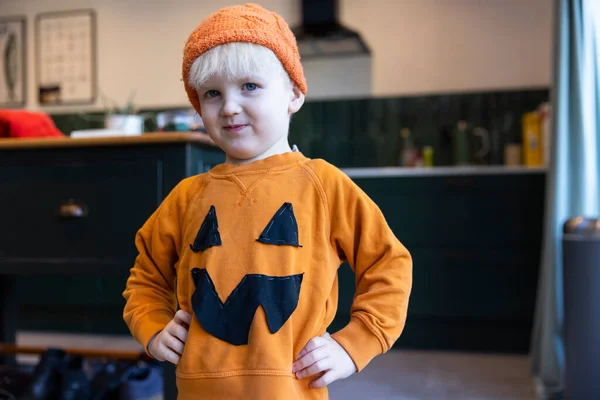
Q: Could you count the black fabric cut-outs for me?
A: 3